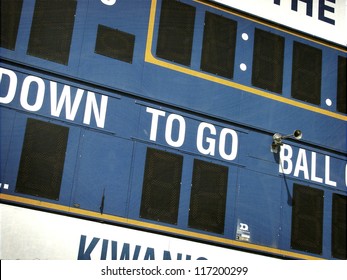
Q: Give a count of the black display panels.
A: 13